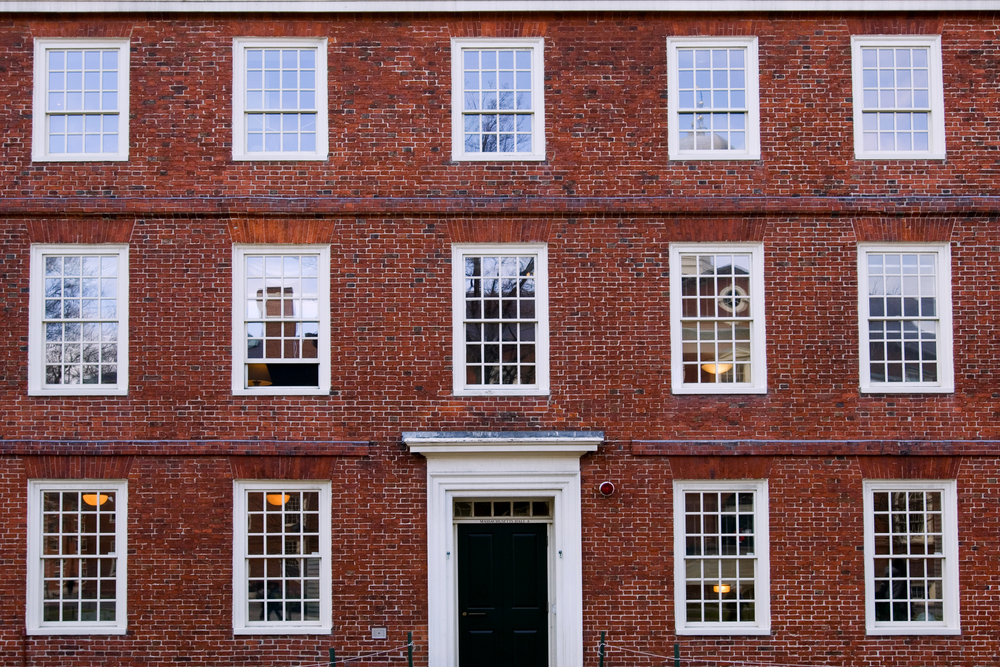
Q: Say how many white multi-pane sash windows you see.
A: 14